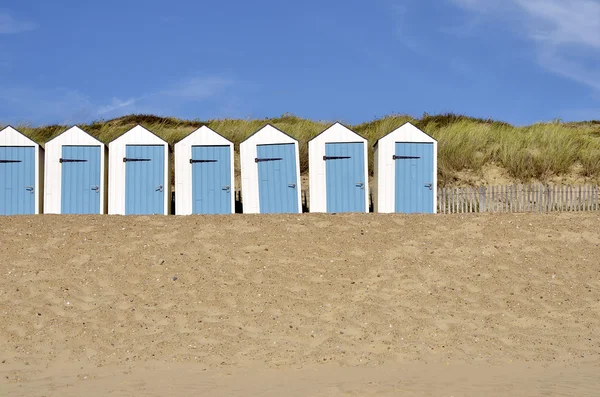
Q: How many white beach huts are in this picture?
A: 7